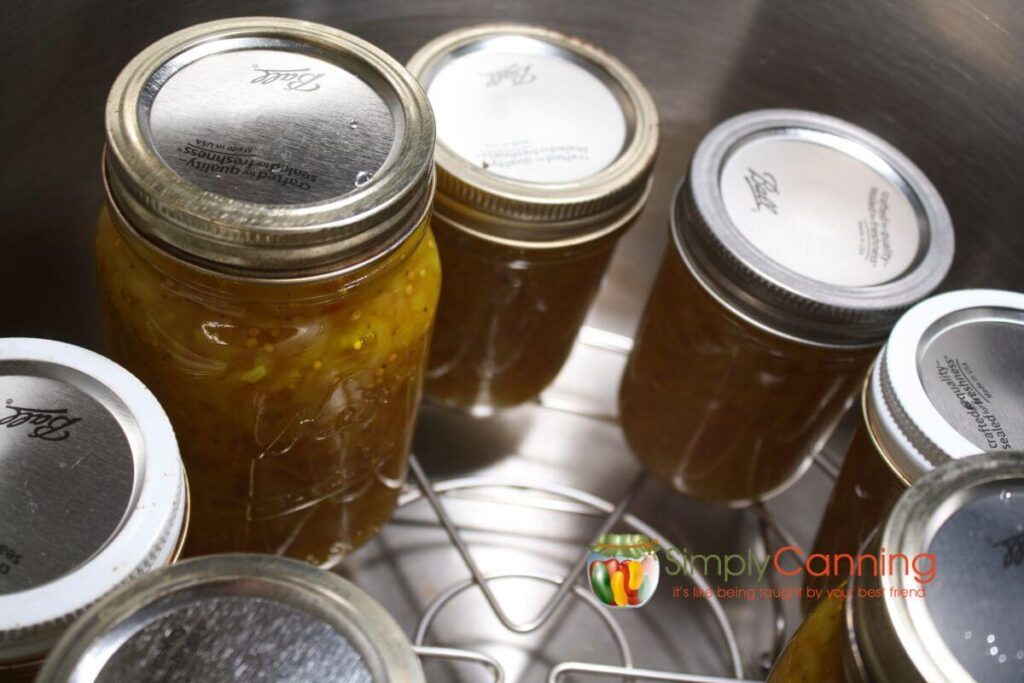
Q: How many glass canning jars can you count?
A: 7